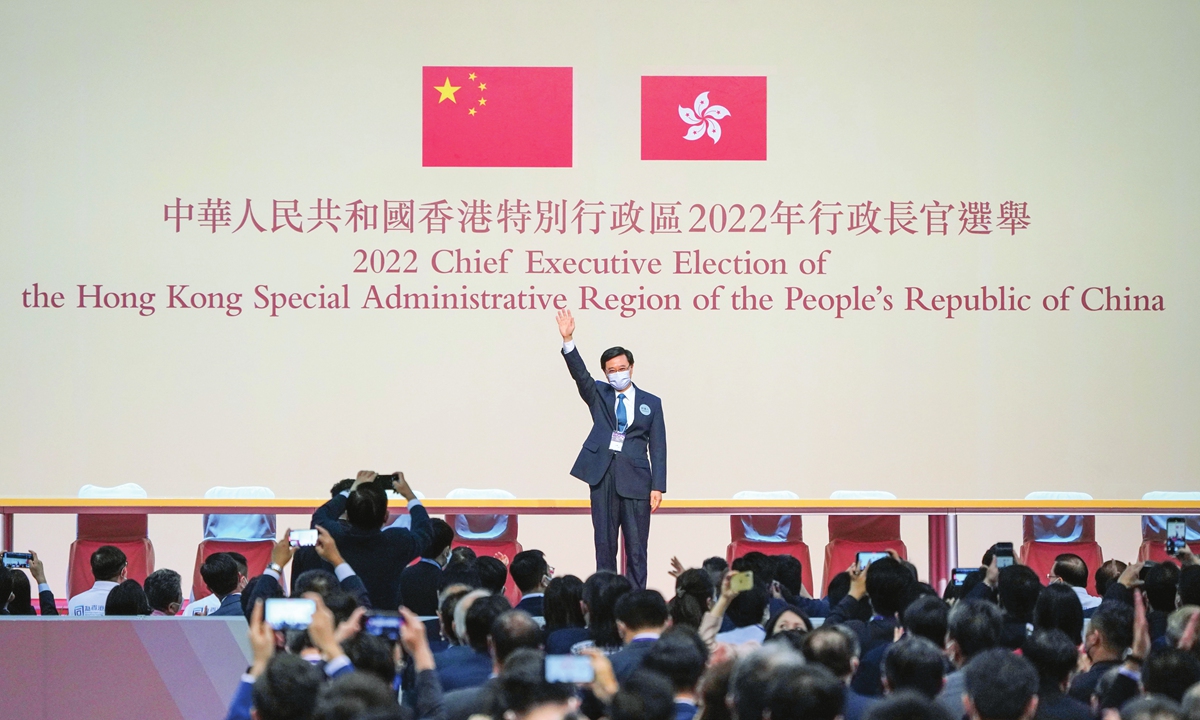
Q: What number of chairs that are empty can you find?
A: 8